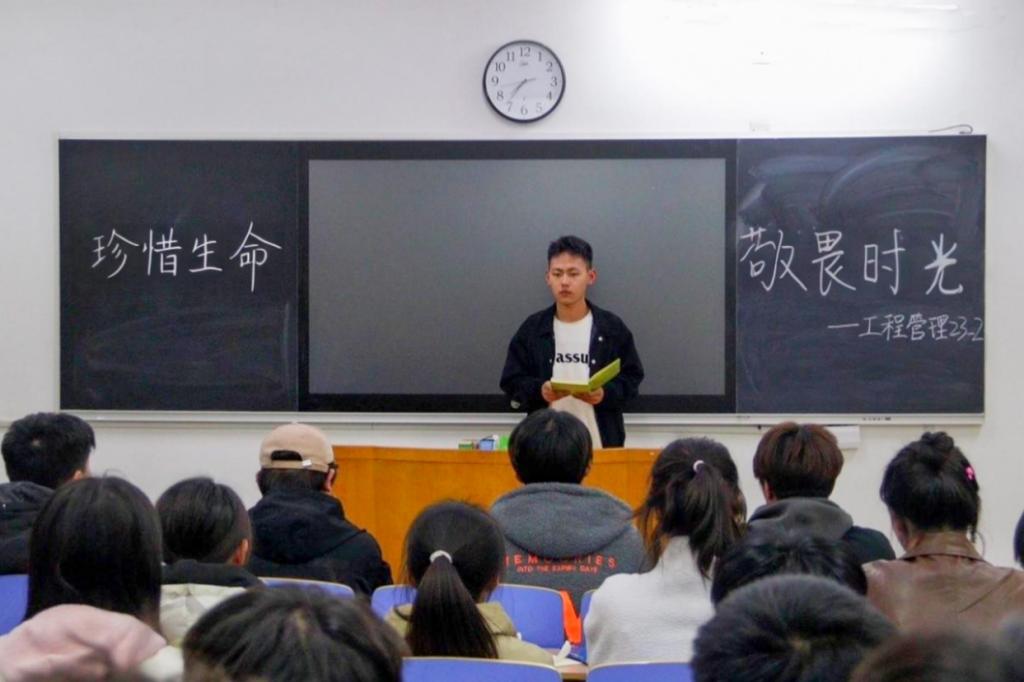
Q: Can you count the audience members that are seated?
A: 14